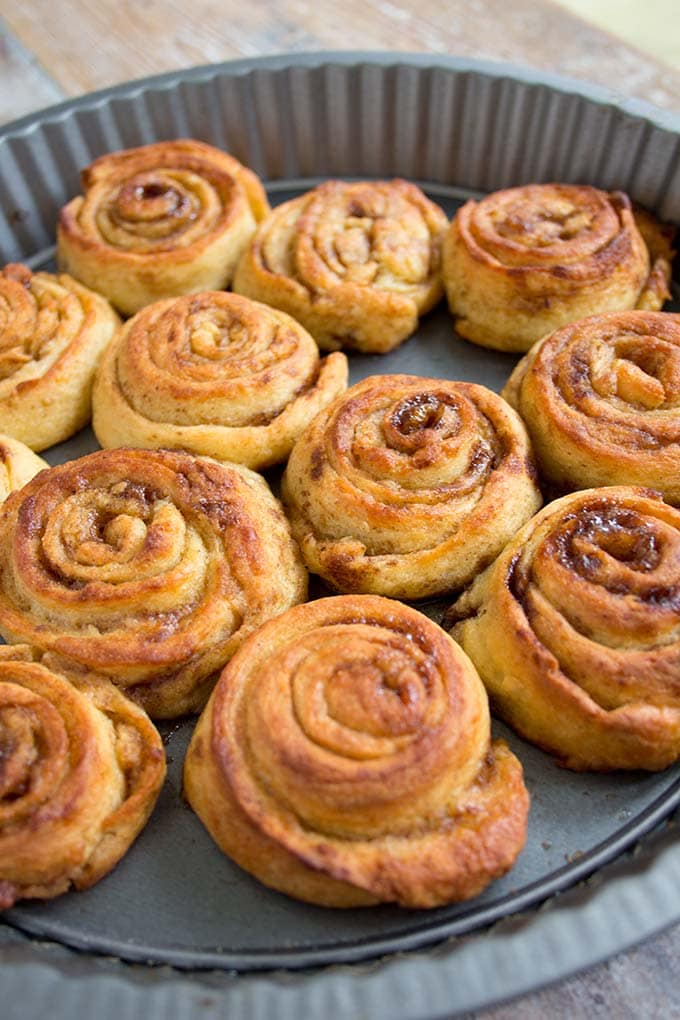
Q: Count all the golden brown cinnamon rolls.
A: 12